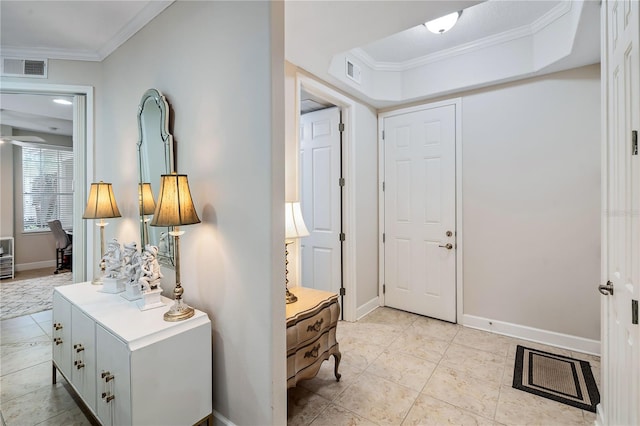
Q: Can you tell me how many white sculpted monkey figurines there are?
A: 3